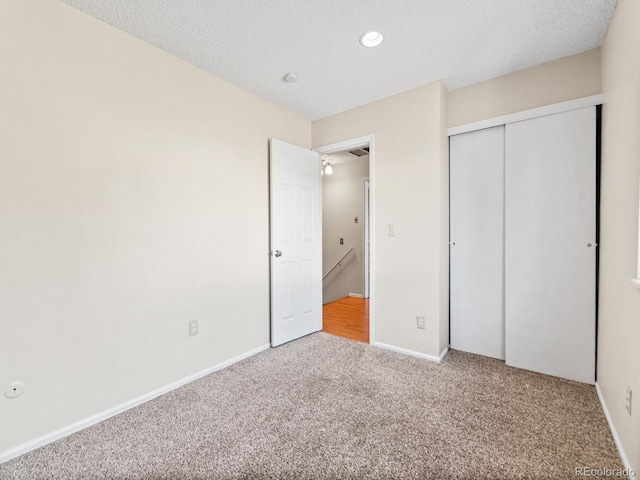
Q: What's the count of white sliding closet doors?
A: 2